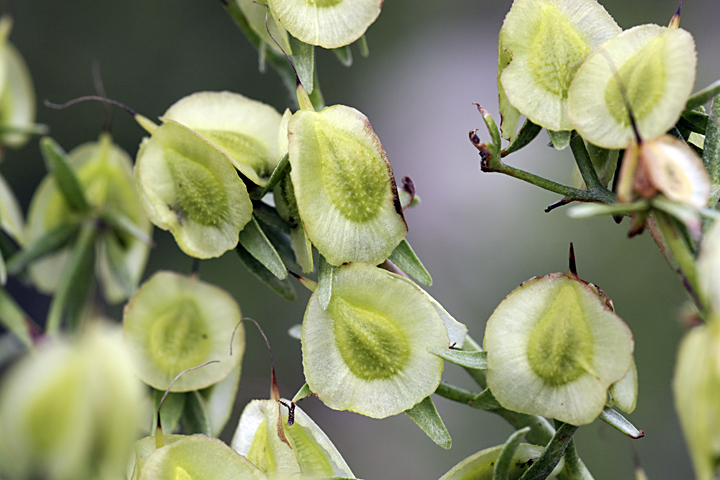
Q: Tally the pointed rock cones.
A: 0